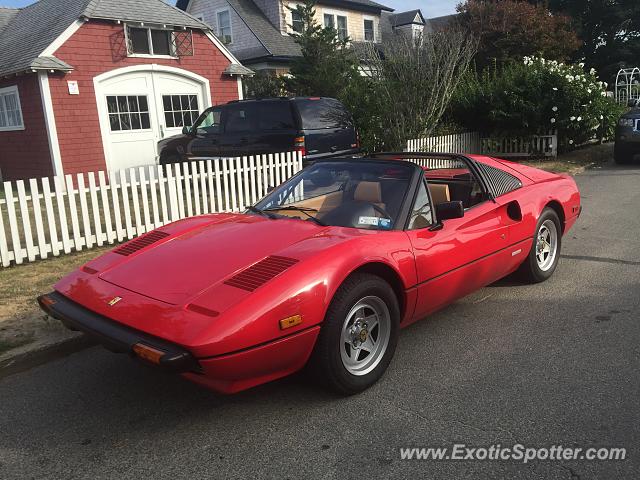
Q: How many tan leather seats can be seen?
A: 2